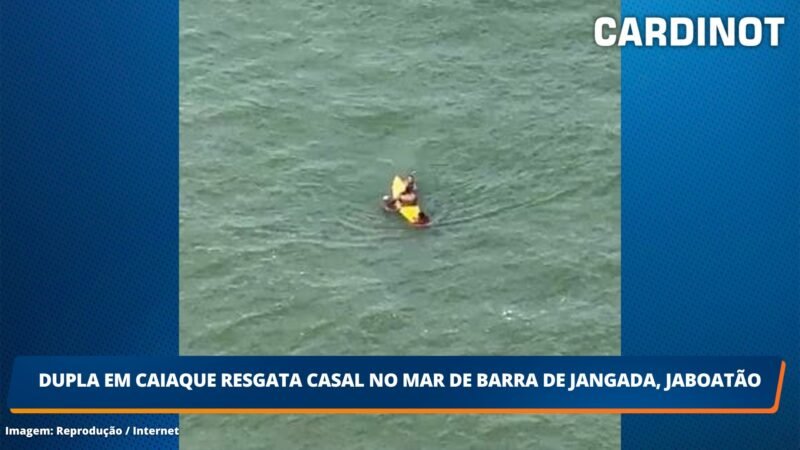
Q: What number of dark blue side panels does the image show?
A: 2